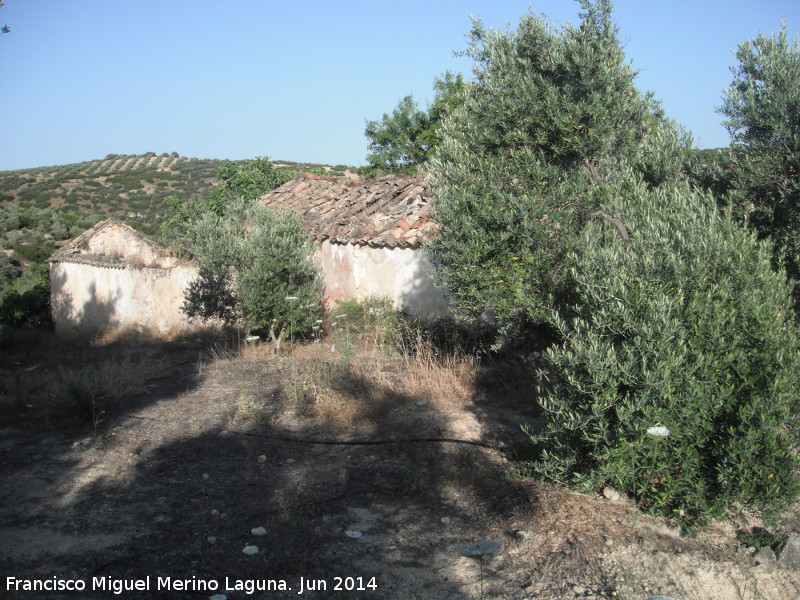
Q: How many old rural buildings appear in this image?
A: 2